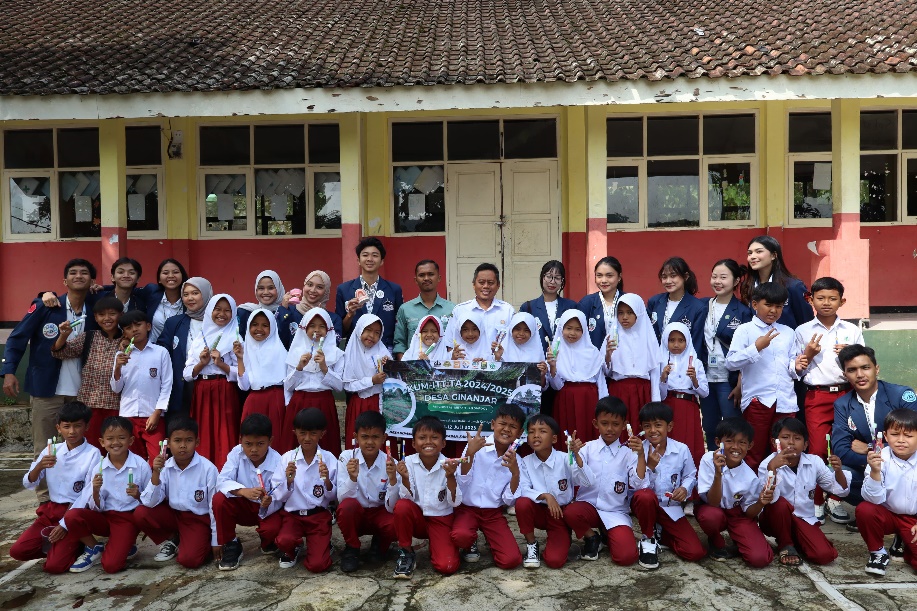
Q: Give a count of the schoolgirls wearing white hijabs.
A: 10